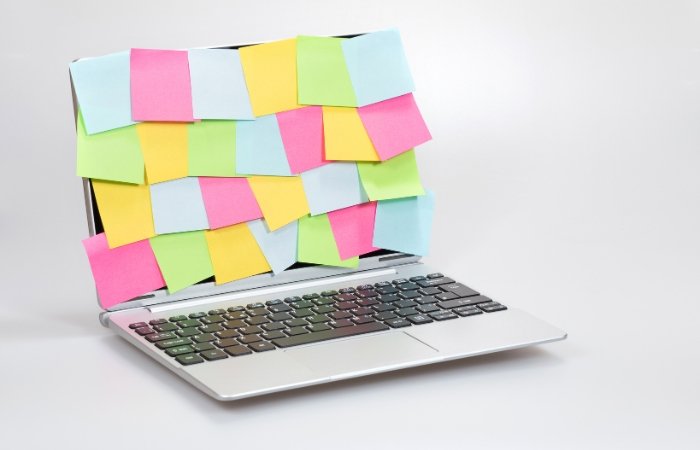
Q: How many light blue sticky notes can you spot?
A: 8